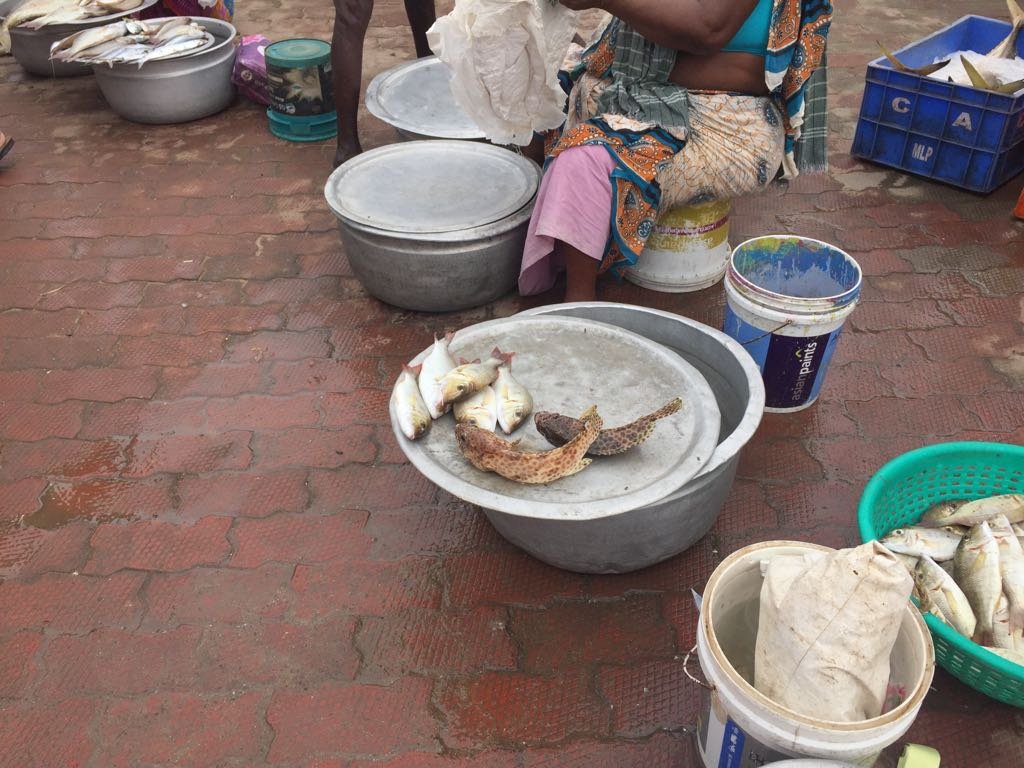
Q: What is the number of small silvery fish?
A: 5